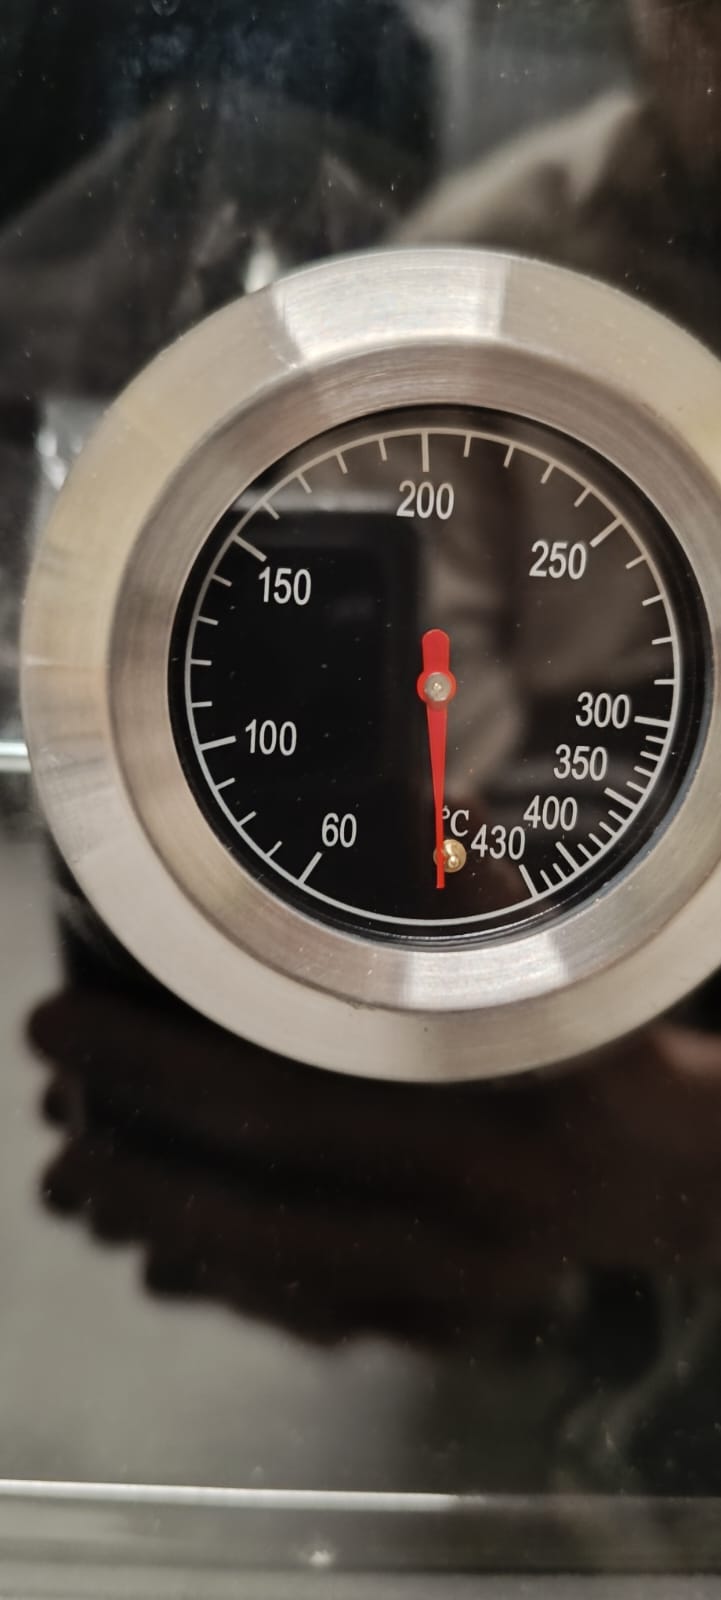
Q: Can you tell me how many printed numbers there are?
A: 9